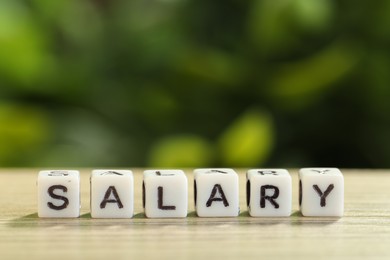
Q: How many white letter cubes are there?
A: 6